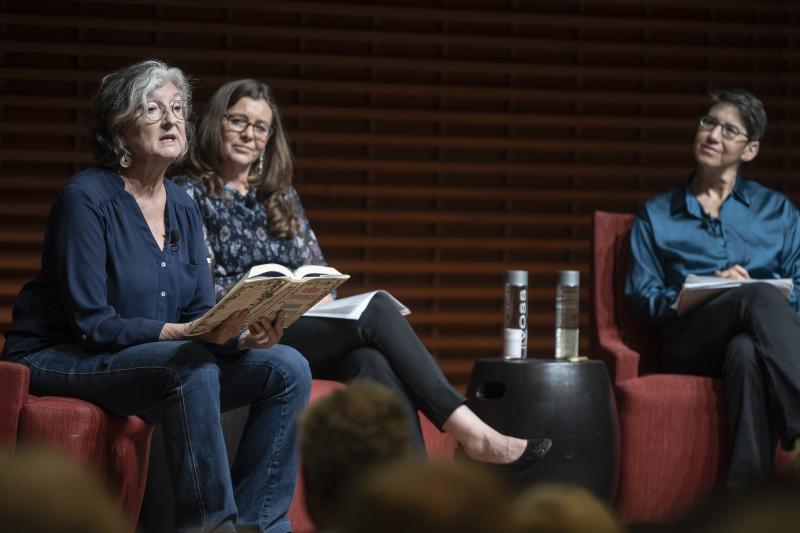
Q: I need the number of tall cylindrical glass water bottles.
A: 2